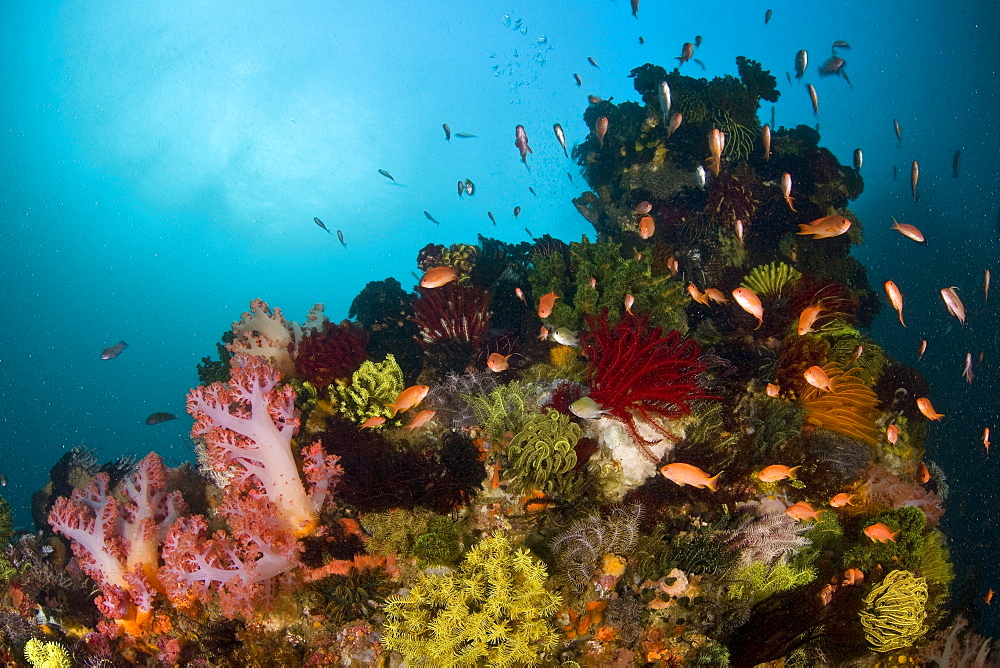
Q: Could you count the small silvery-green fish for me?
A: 2